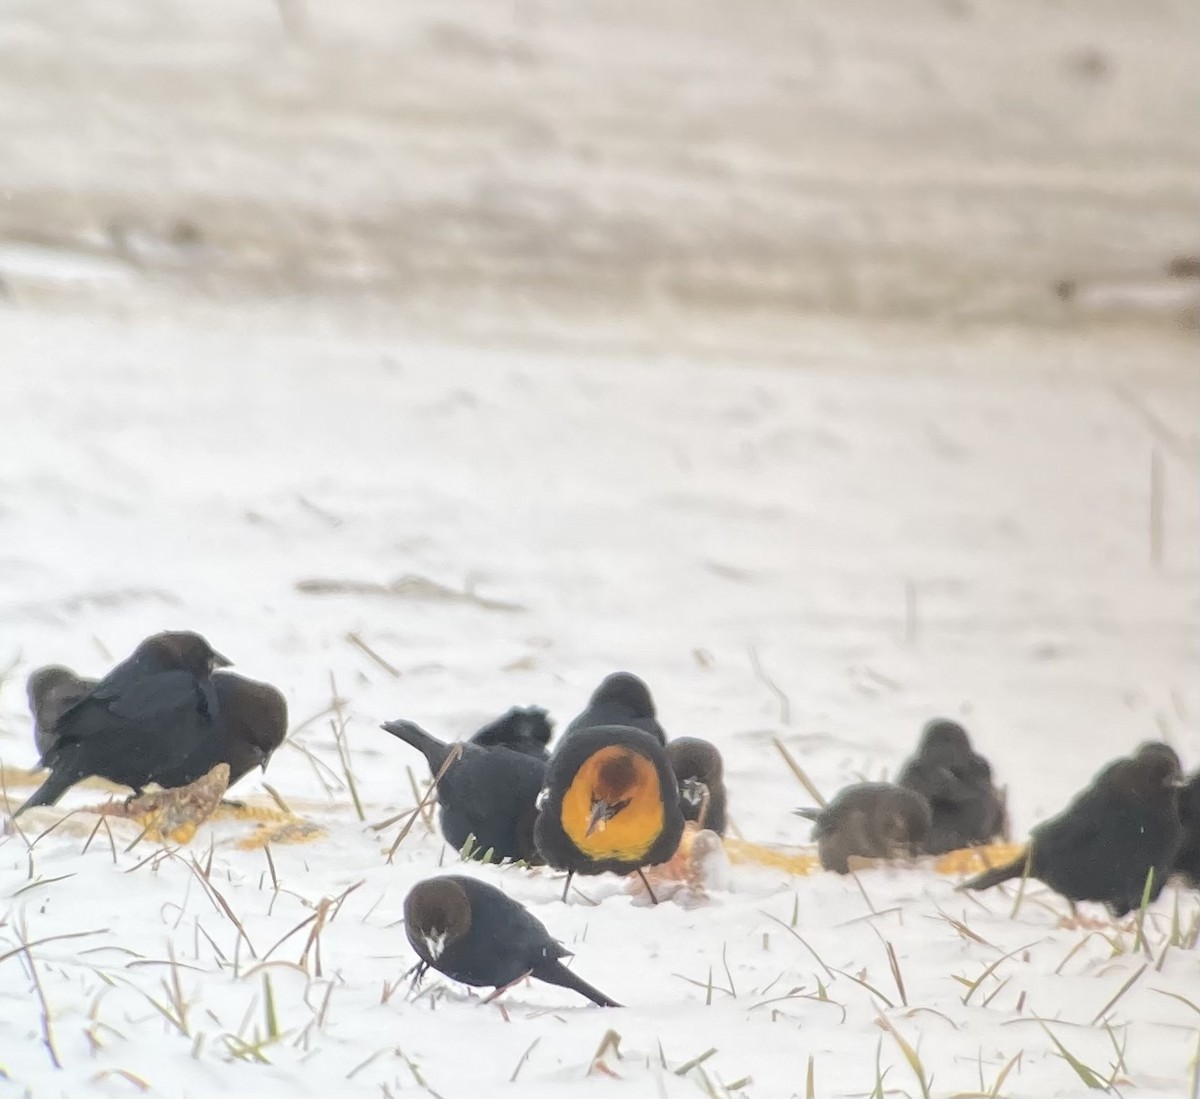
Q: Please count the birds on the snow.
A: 13